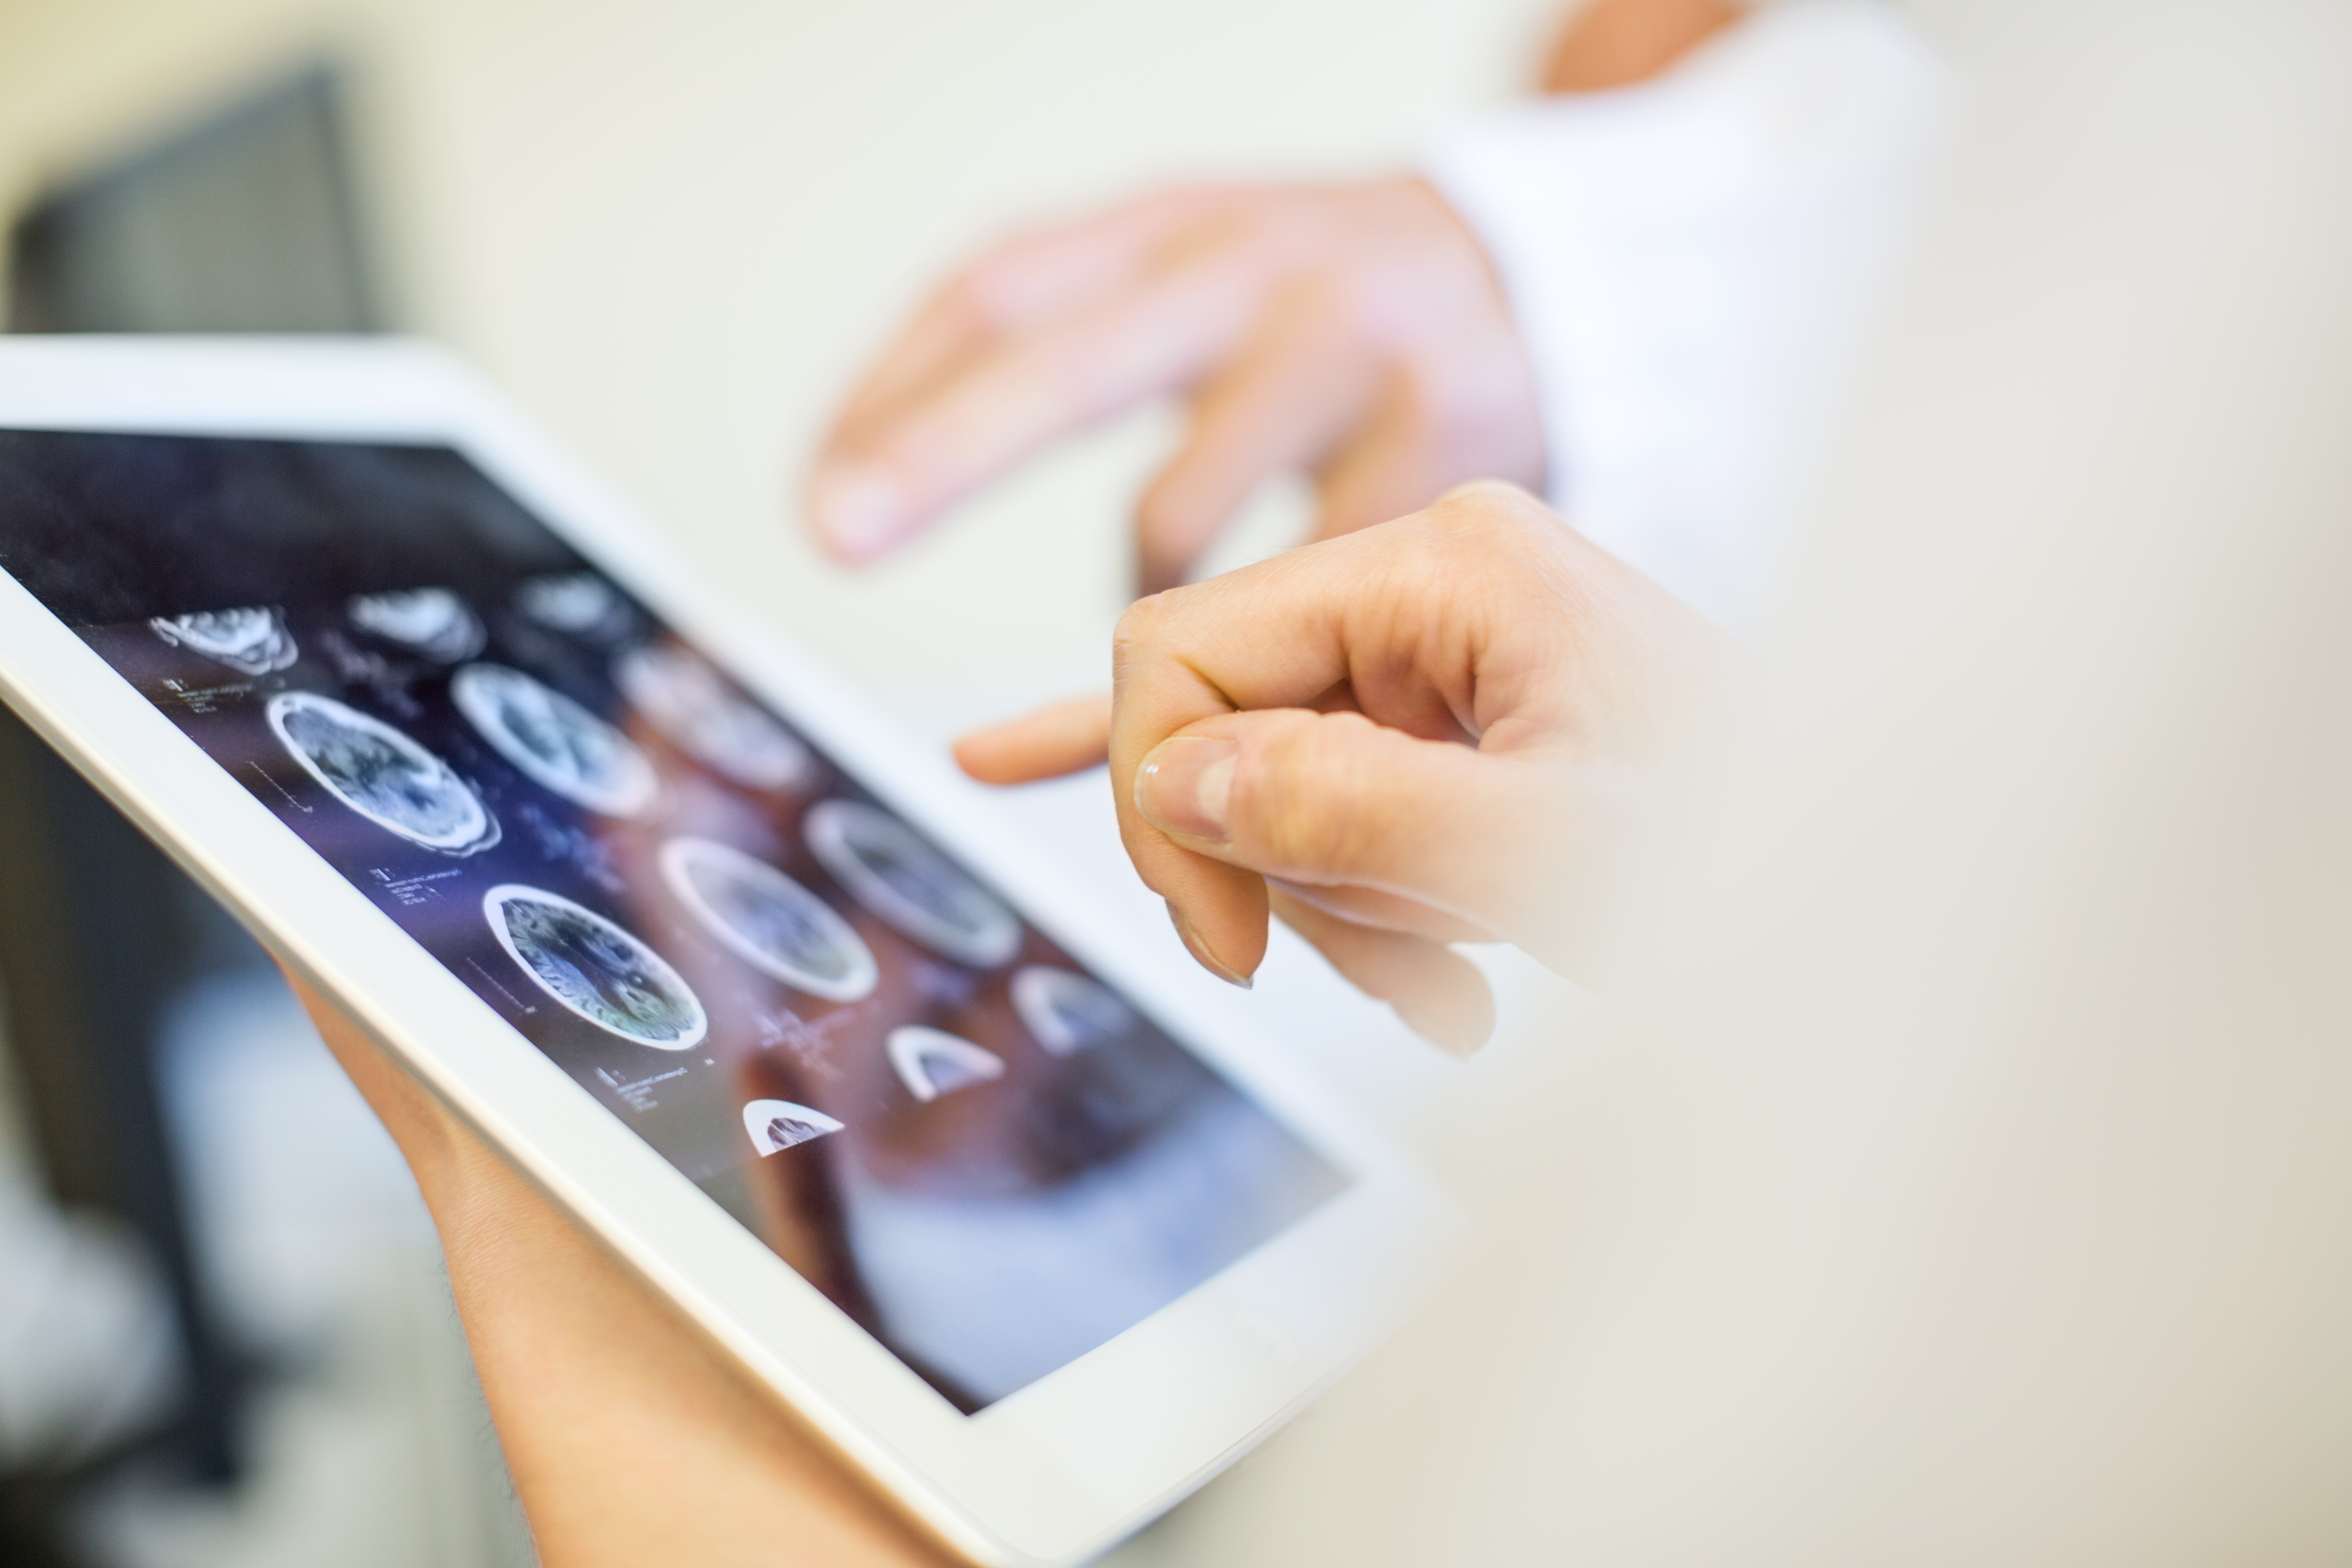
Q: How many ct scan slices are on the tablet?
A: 12